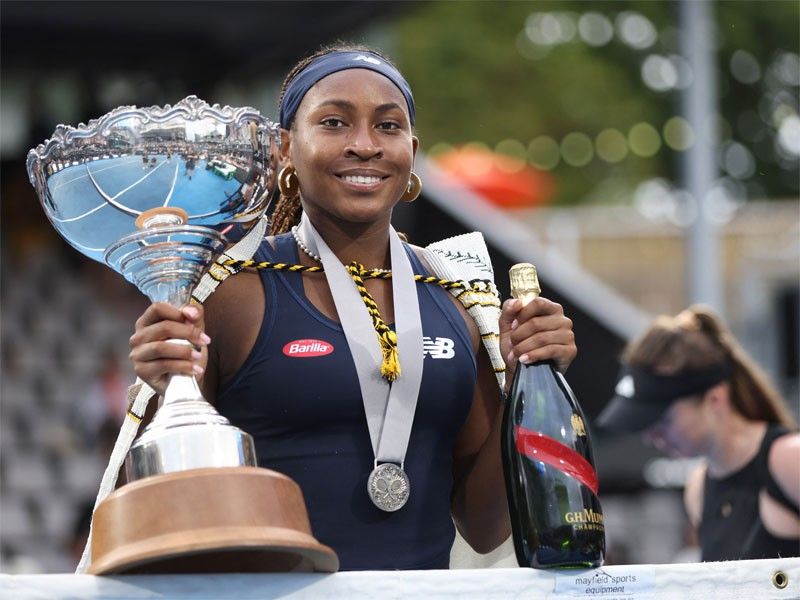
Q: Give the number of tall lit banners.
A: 0